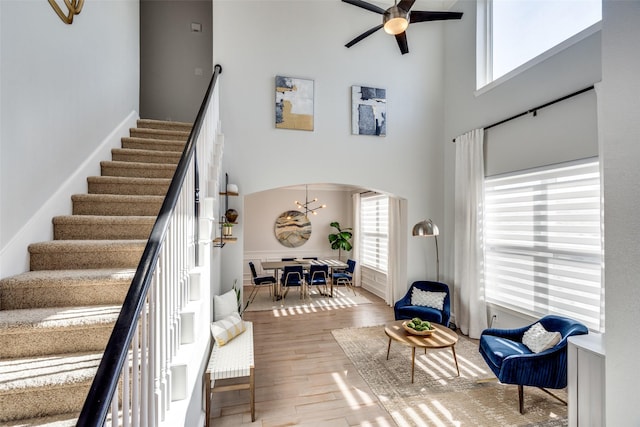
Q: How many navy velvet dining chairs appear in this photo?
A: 6